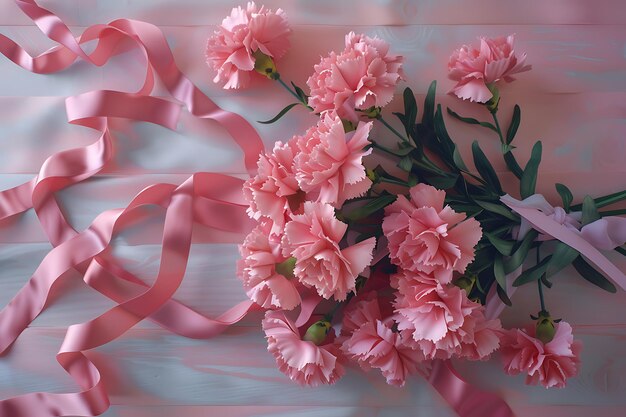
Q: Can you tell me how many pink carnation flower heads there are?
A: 12